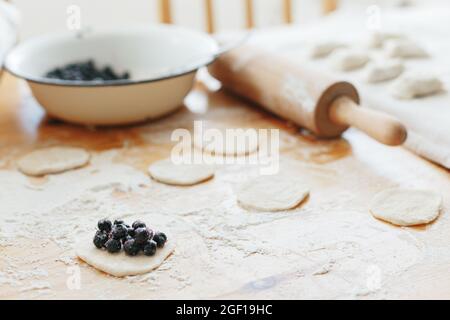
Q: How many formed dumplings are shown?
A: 6